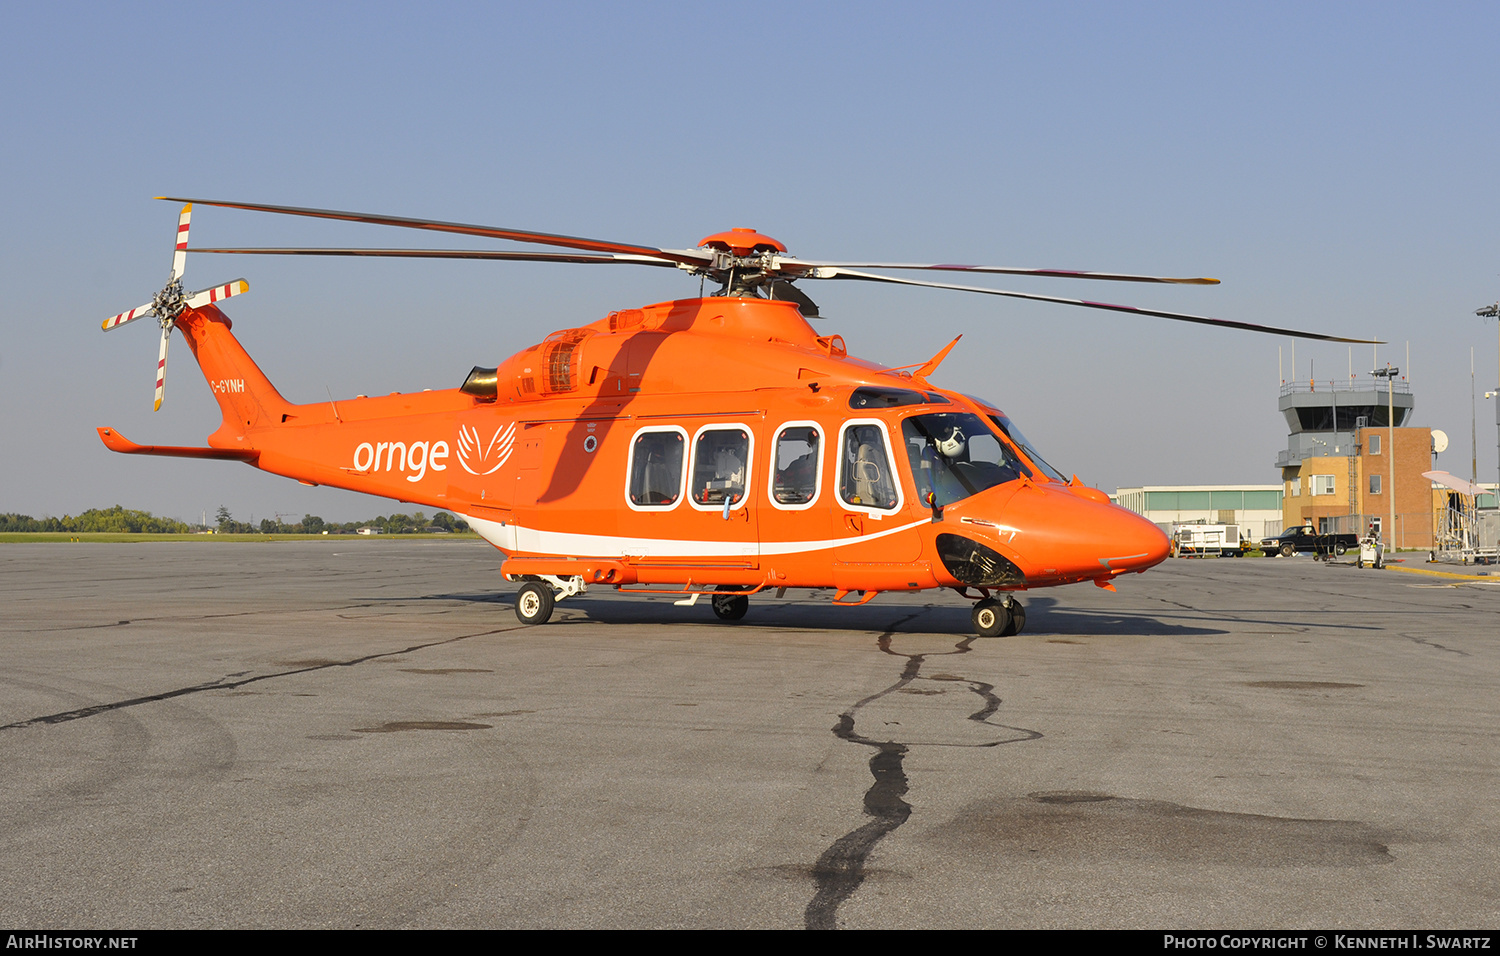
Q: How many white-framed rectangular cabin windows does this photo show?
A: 4